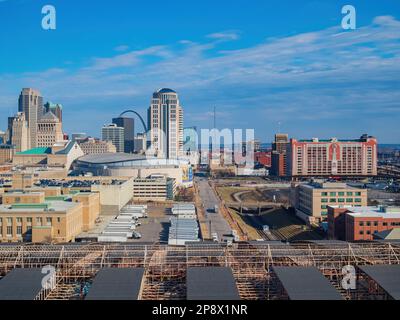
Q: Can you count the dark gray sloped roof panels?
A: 5